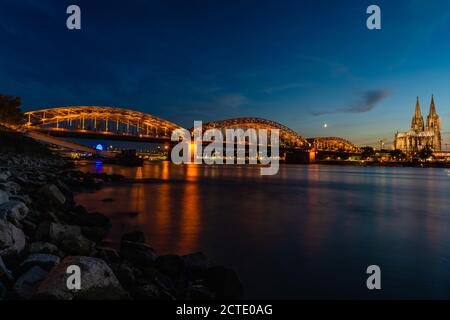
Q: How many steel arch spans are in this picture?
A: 3